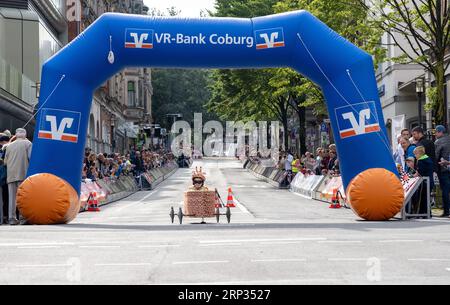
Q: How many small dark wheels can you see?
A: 4